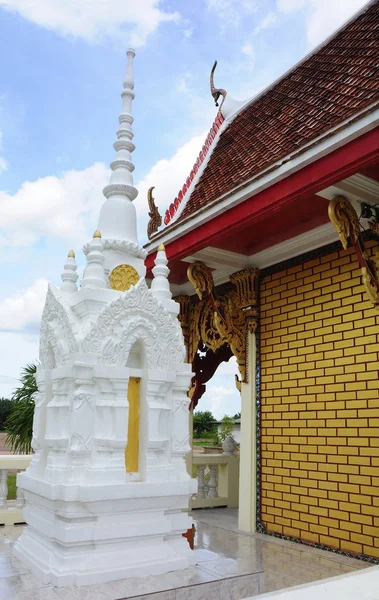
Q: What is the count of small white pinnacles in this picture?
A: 3